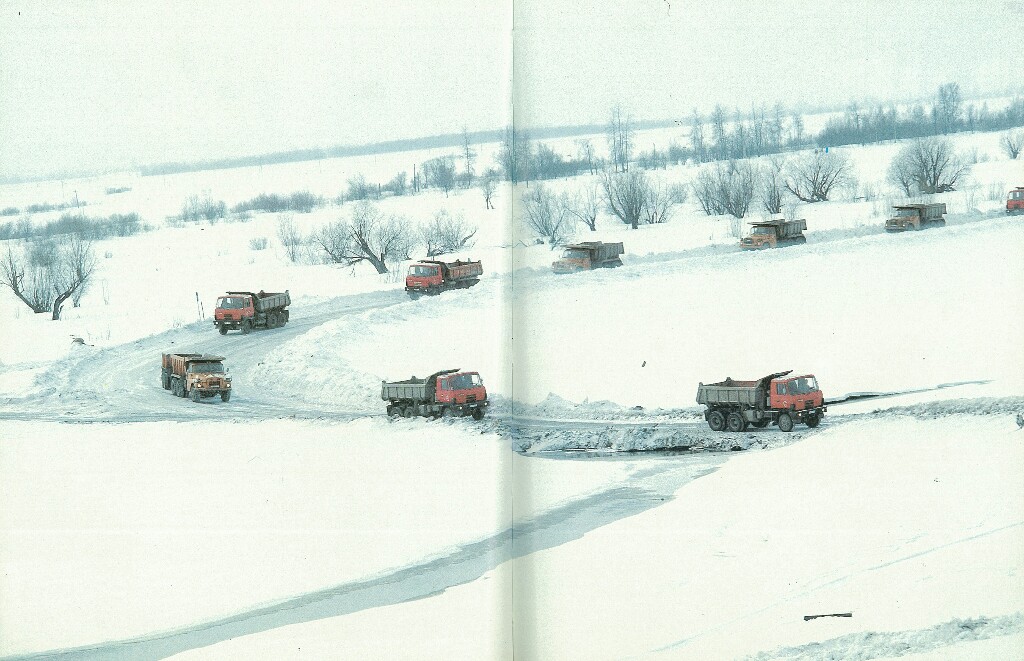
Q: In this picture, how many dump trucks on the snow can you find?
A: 9